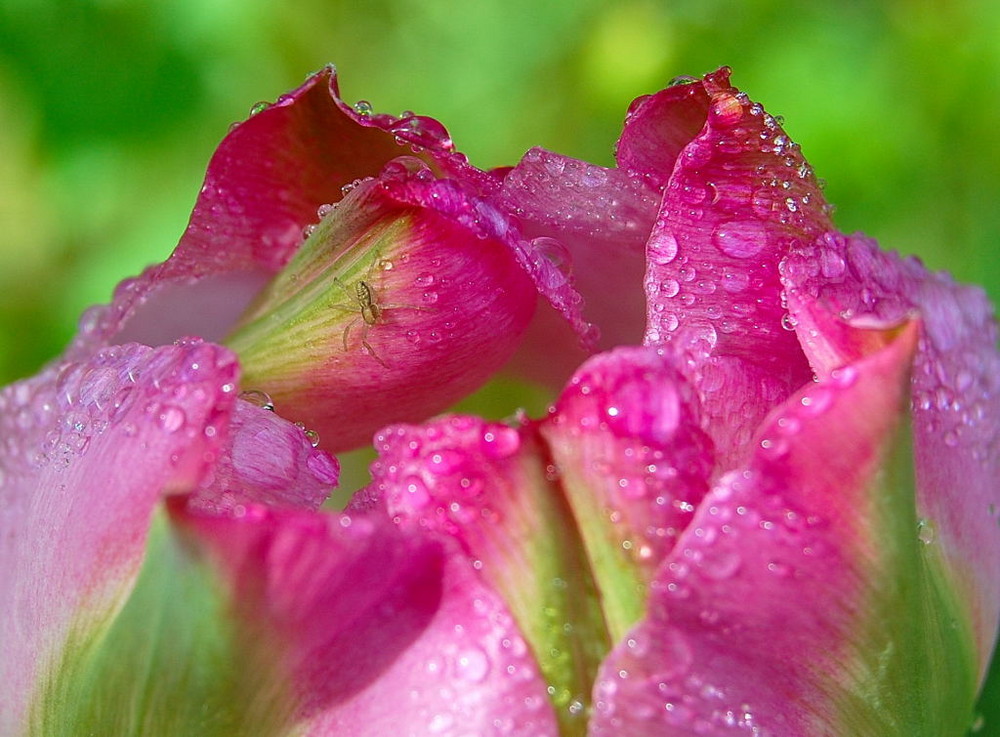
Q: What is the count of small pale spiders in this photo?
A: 1